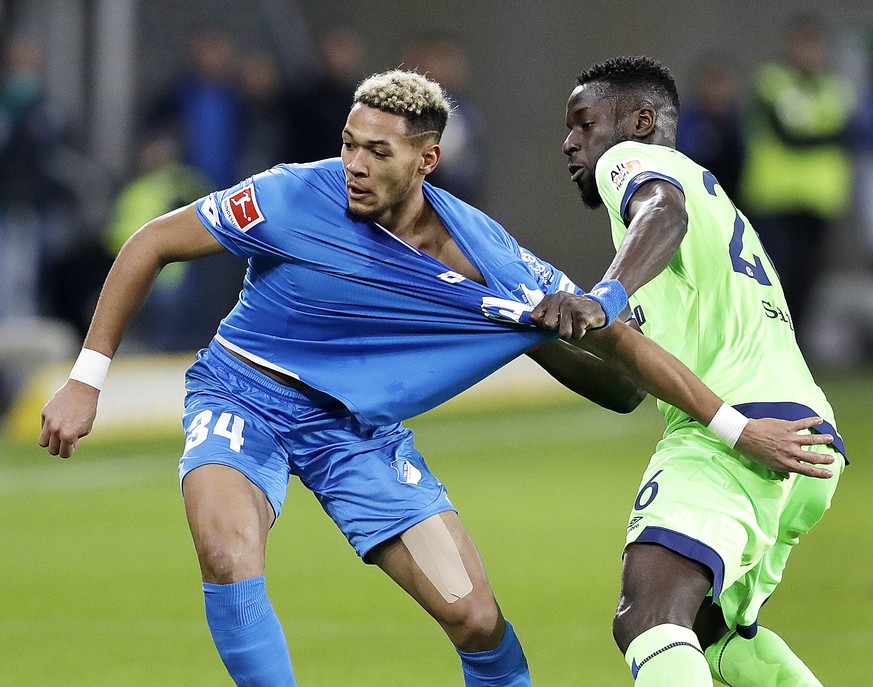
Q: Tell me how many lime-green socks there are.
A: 2